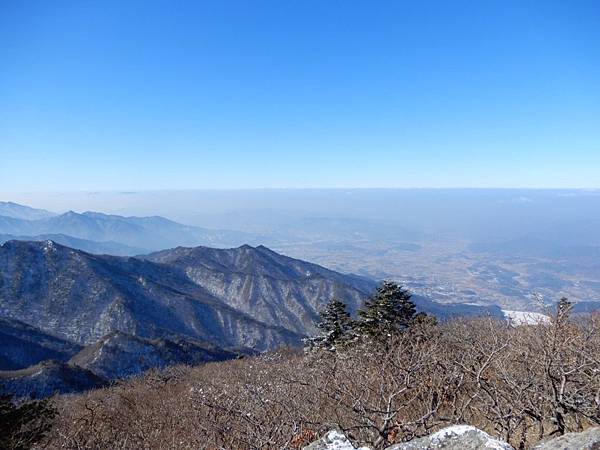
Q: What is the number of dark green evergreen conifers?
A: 2